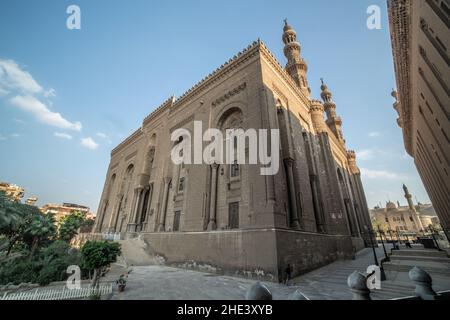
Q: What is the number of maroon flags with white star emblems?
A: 0